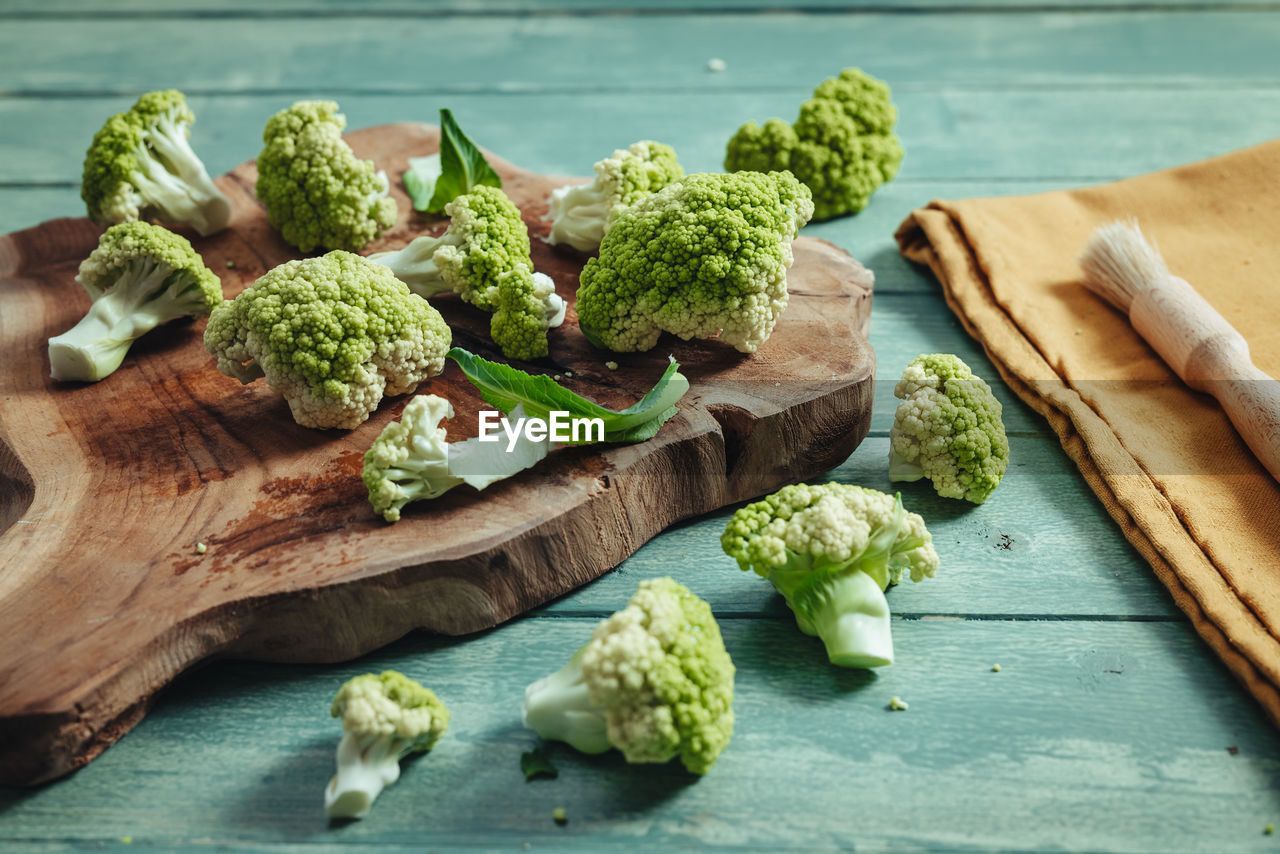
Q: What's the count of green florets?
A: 14